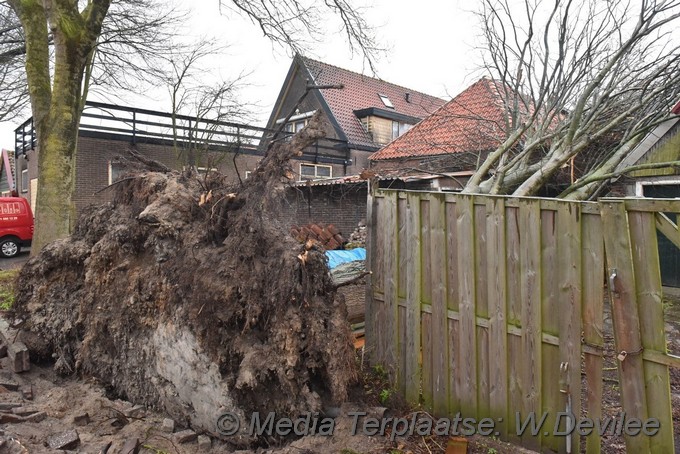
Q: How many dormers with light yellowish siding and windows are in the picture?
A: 1